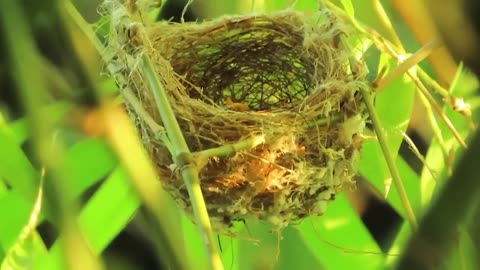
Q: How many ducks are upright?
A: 0